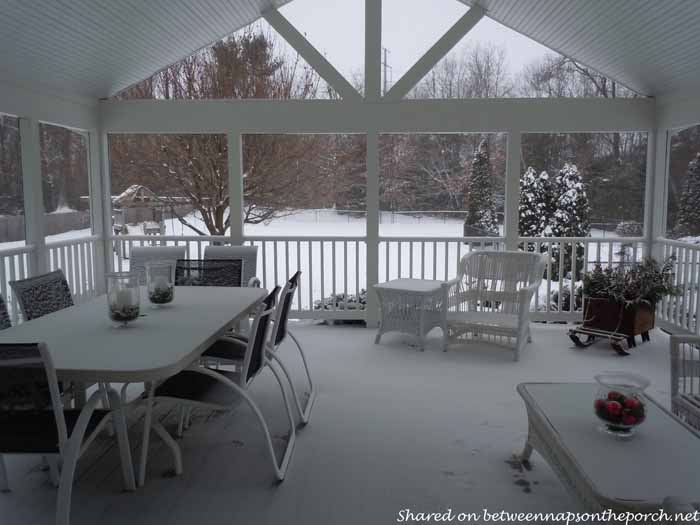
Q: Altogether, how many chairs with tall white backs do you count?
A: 2